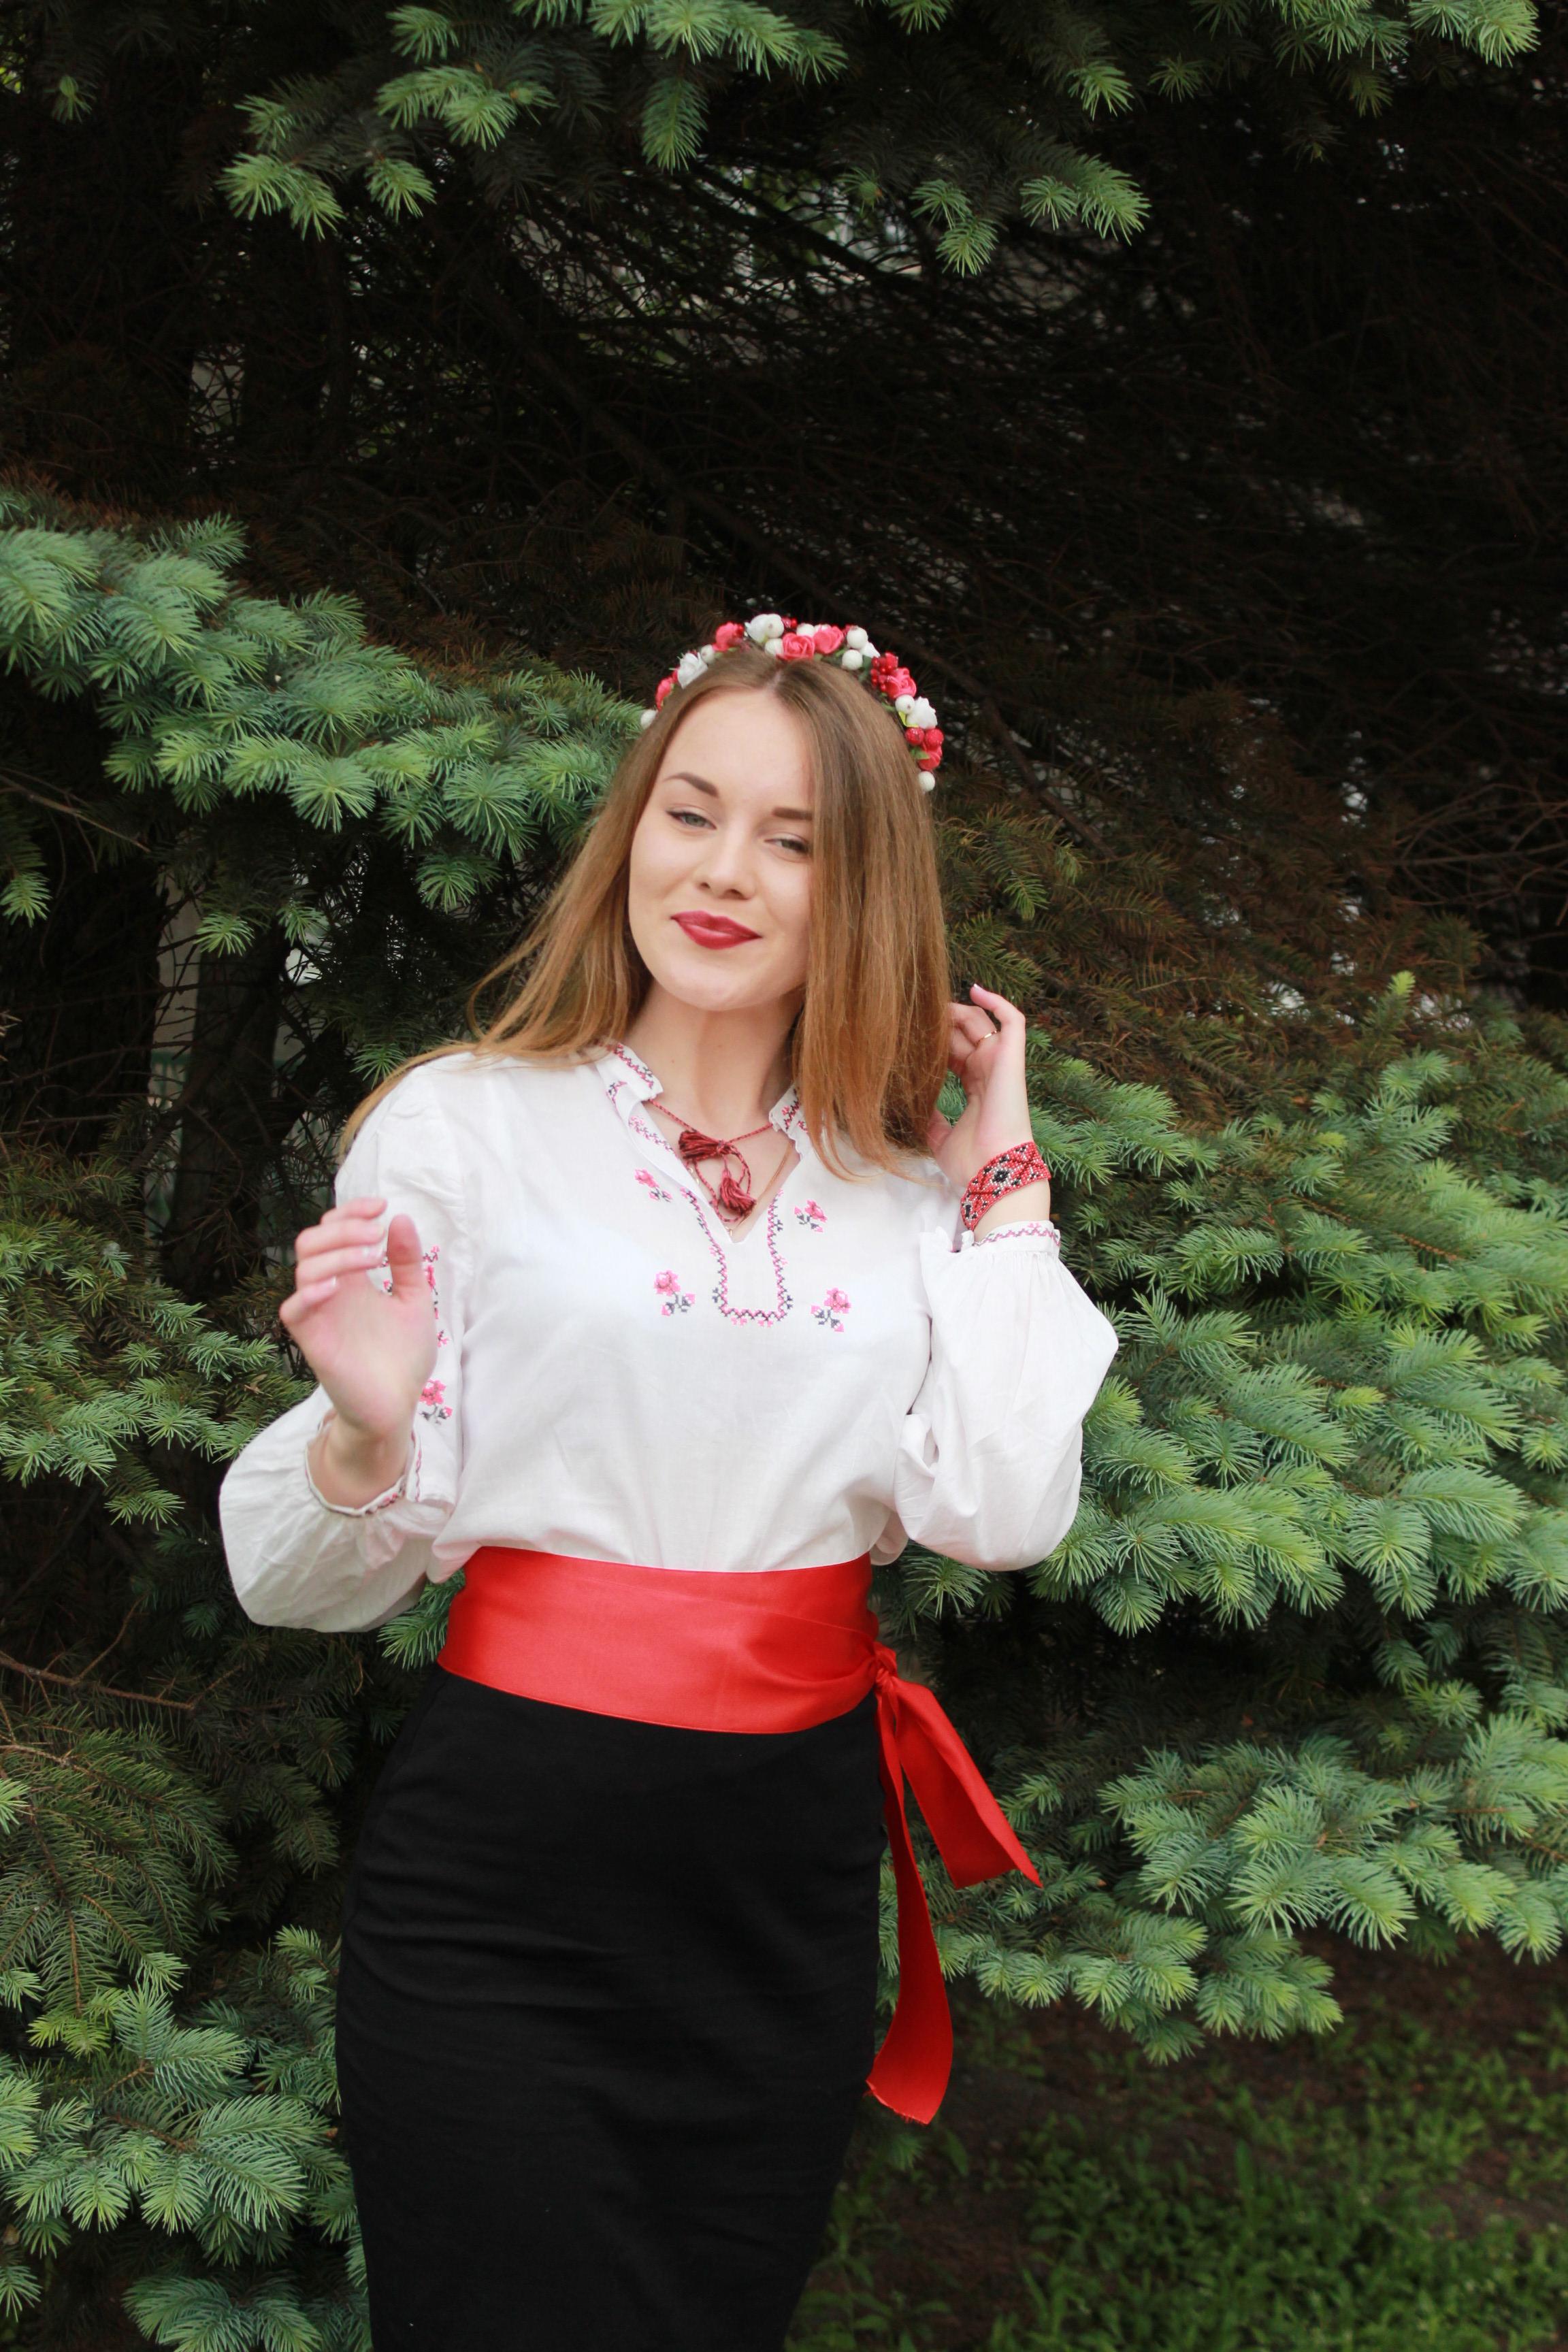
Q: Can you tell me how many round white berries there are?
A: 9